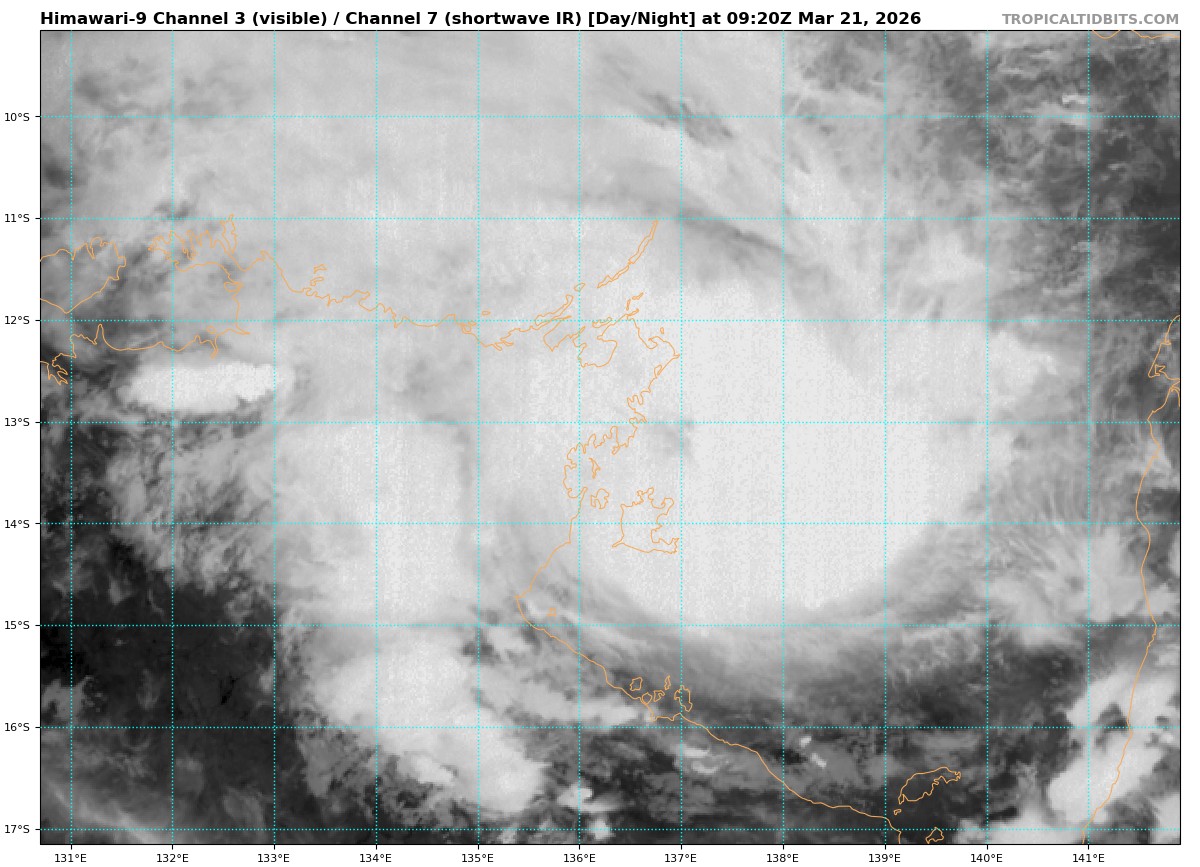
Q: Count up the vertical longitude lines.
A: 11